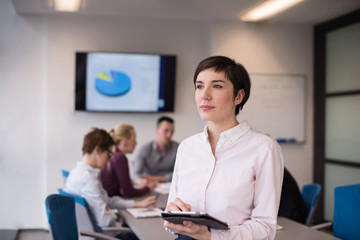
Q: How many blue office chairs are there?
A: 5